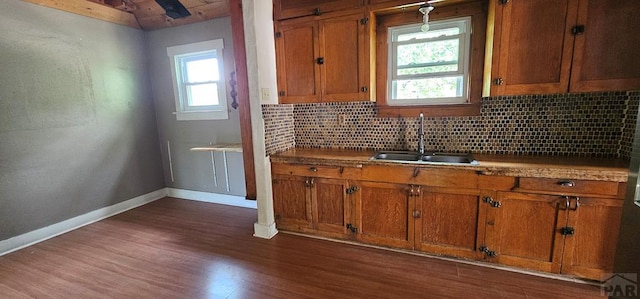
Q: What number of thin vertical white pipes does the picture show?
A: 3